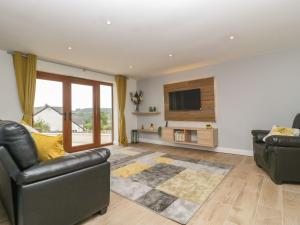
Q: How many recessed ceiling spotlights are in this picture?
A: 5